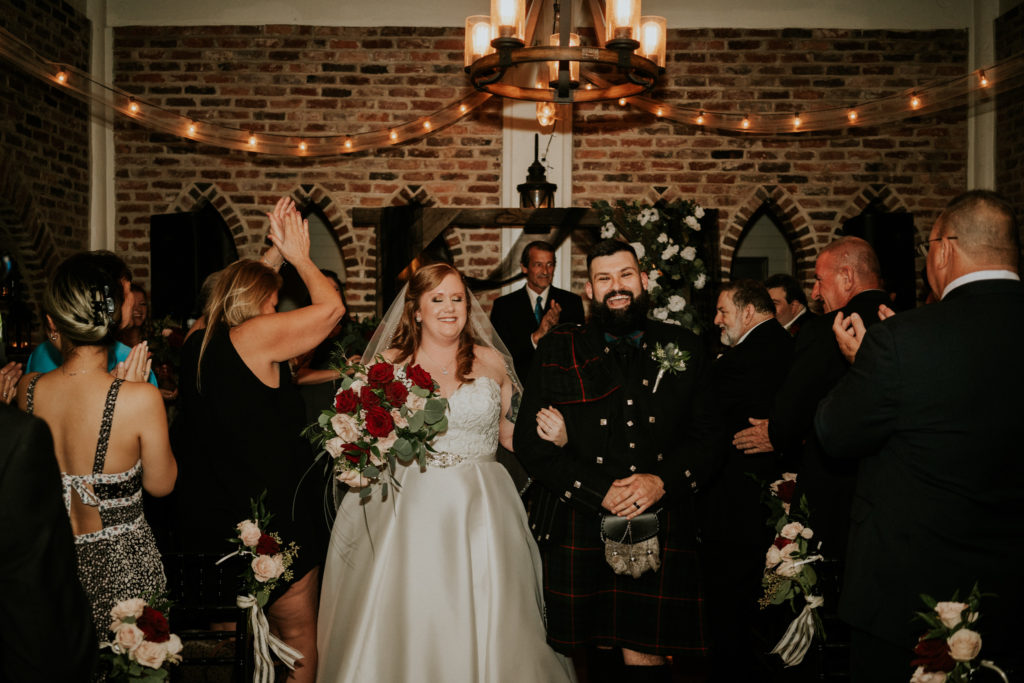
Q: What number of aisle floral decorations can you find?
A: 4